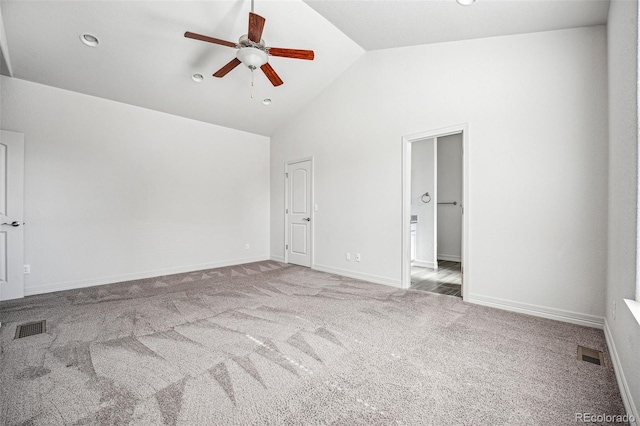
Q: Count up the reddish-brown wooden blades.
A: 5